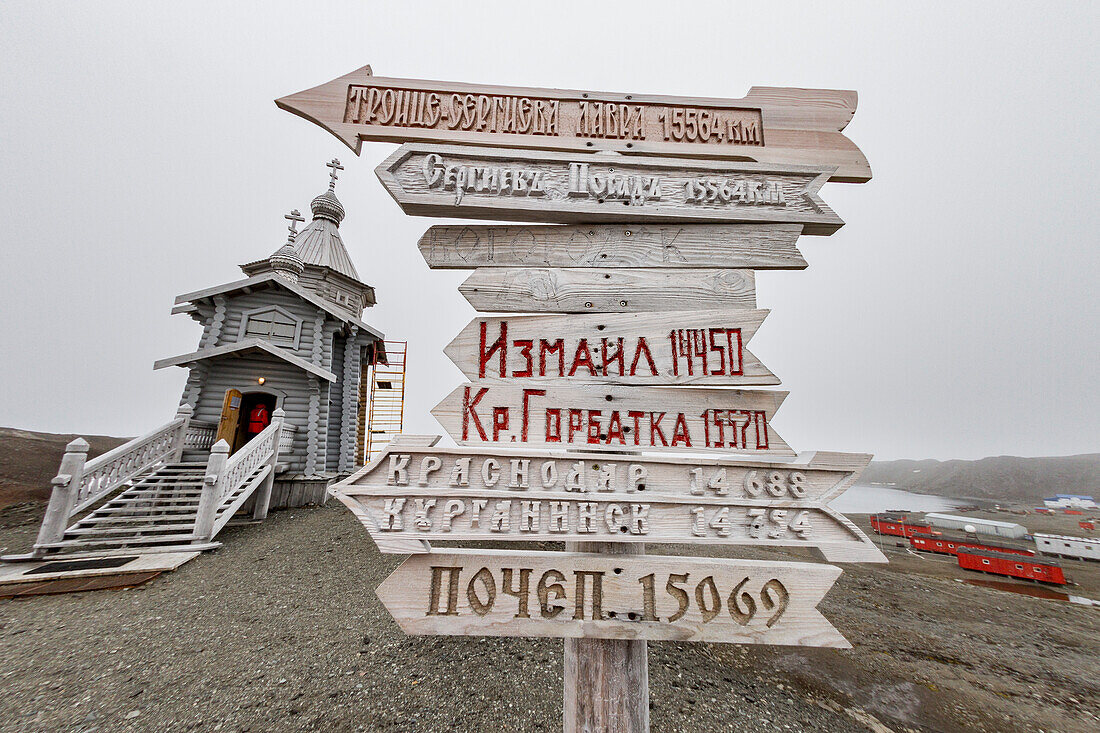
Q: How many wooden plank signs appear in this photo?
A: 8